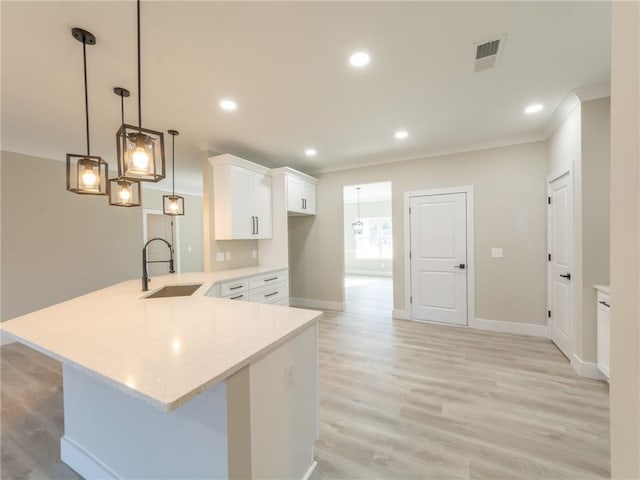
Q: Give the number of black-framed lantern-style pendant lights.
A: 4